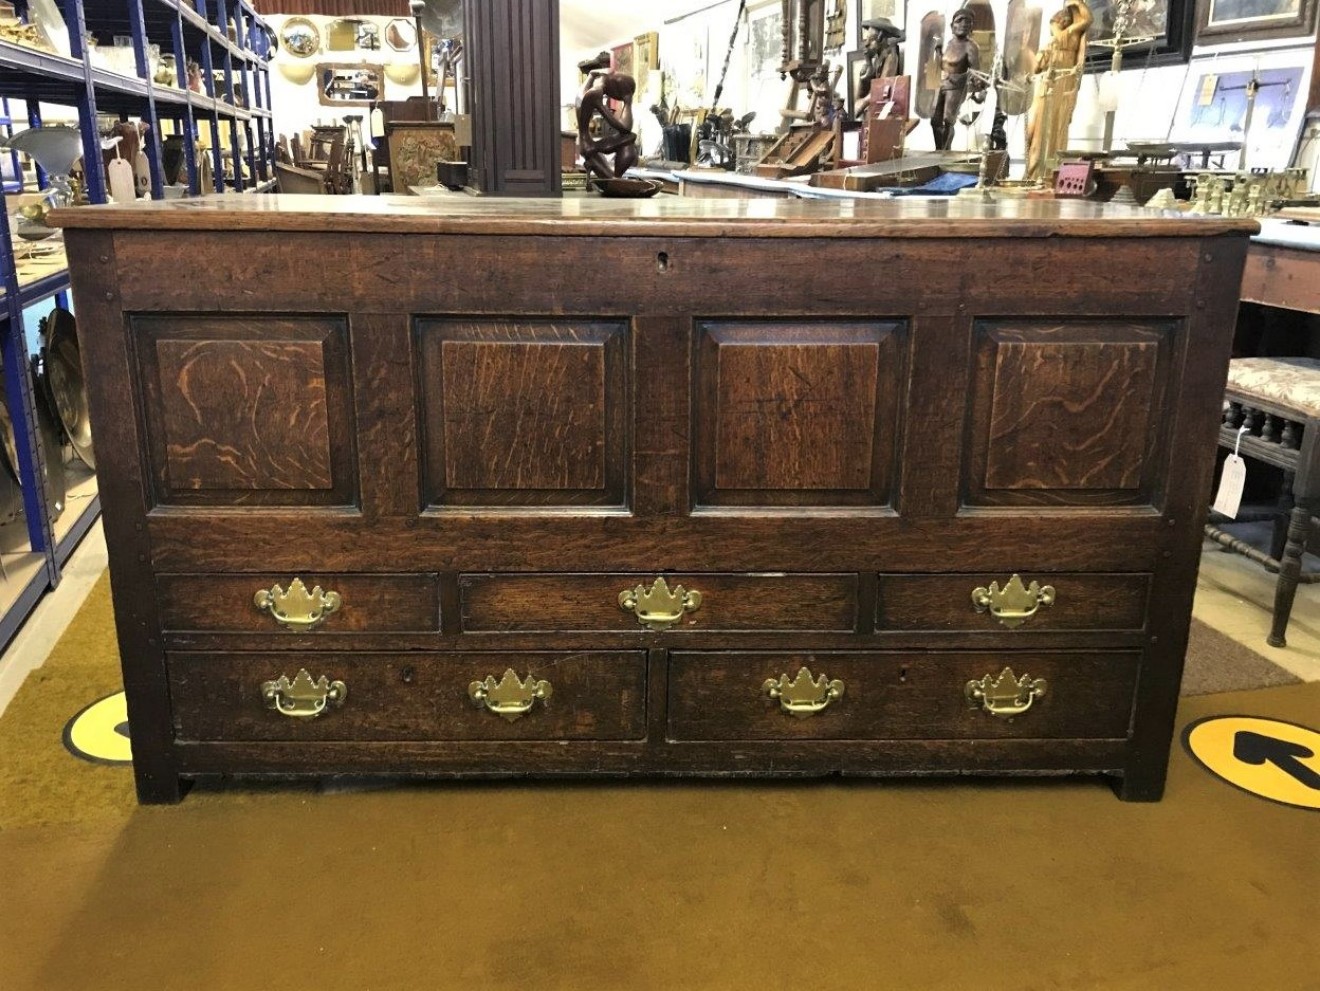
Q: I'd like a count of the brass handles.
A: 7